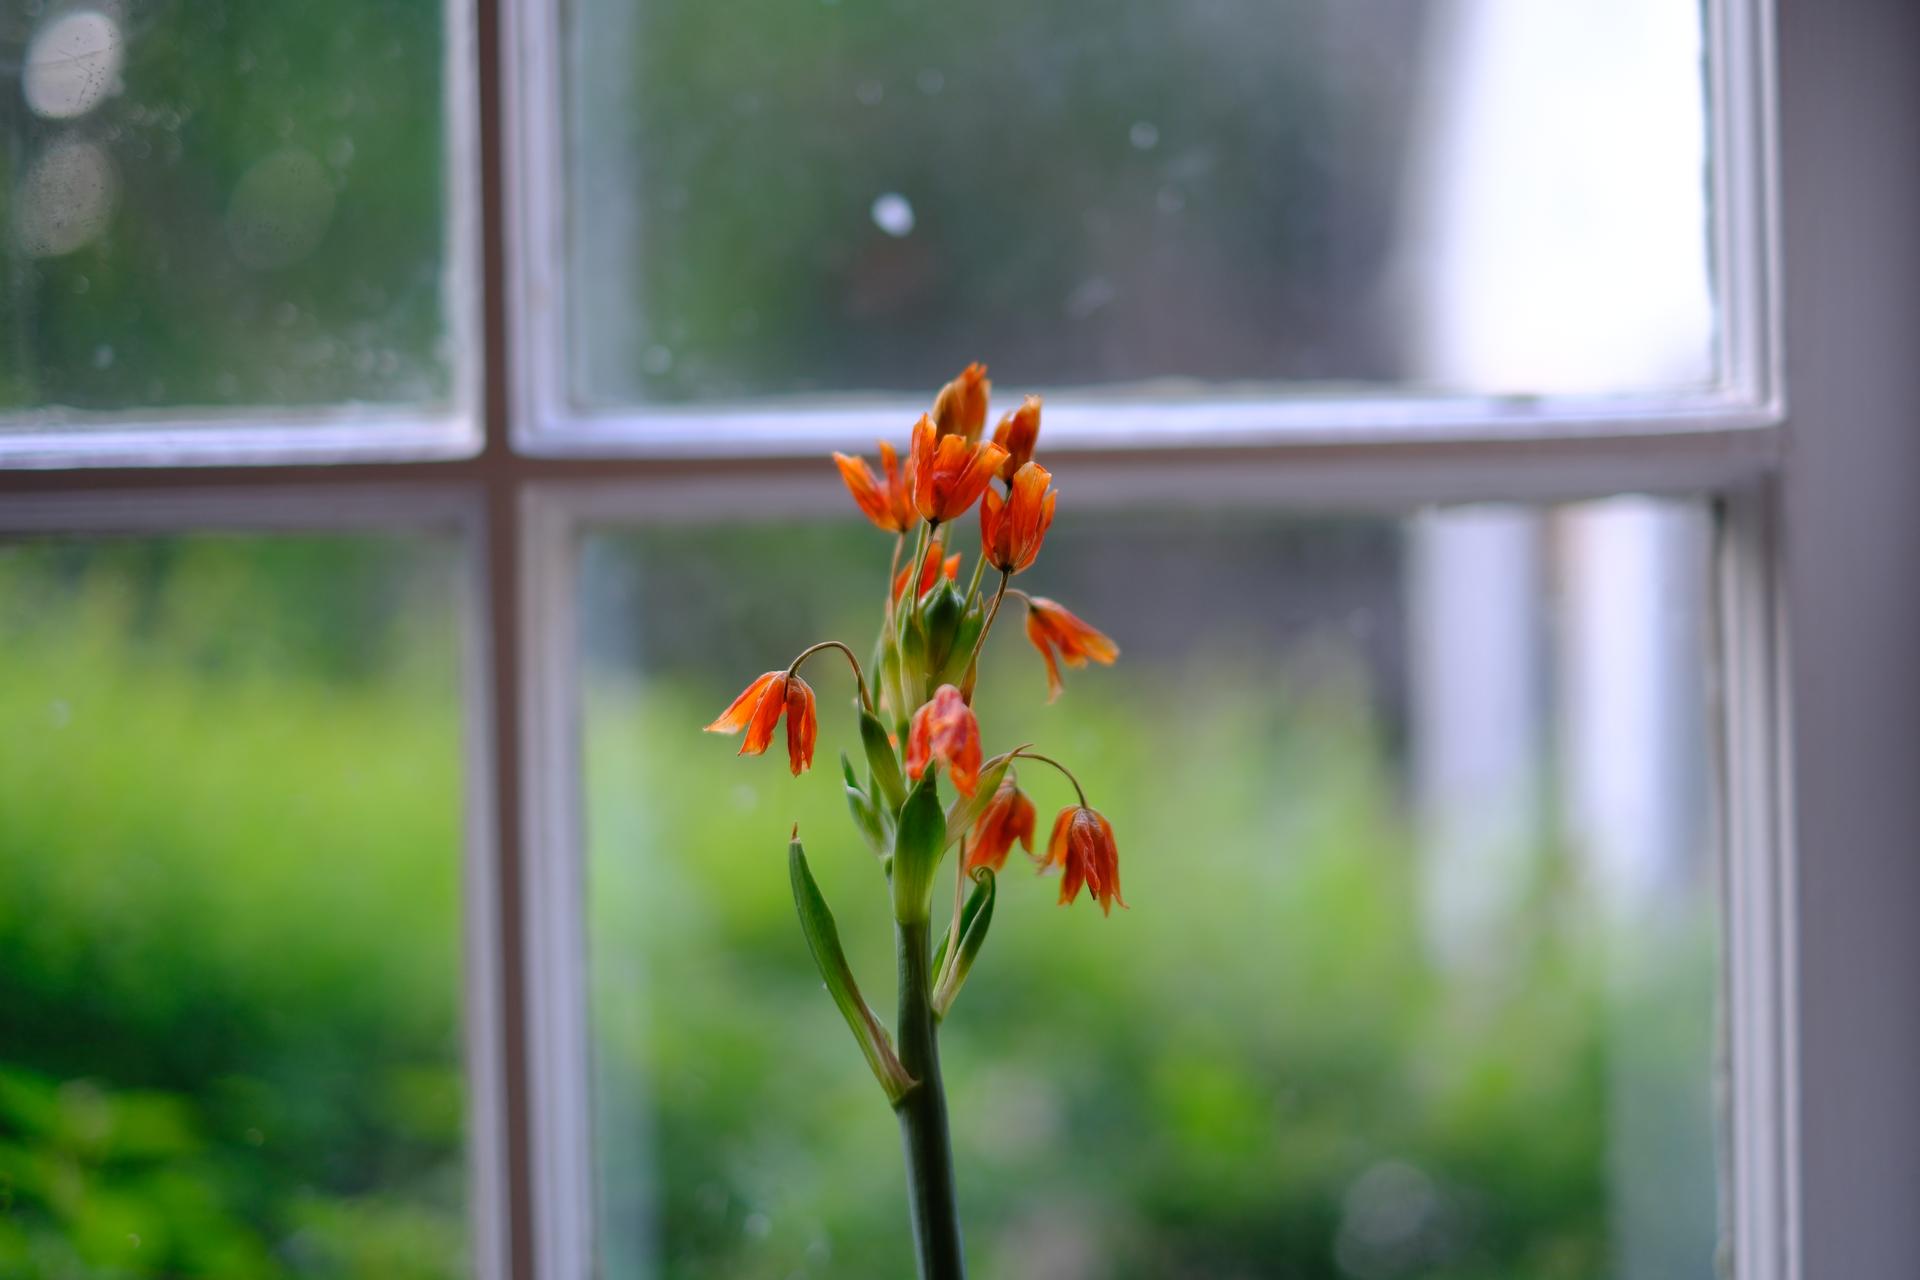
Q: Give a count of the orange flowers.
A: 11